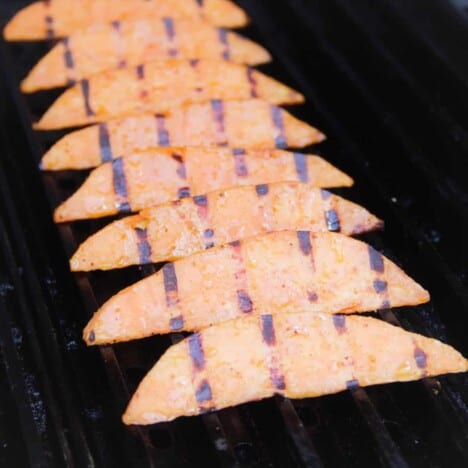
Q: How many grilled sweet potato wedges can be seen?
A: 8